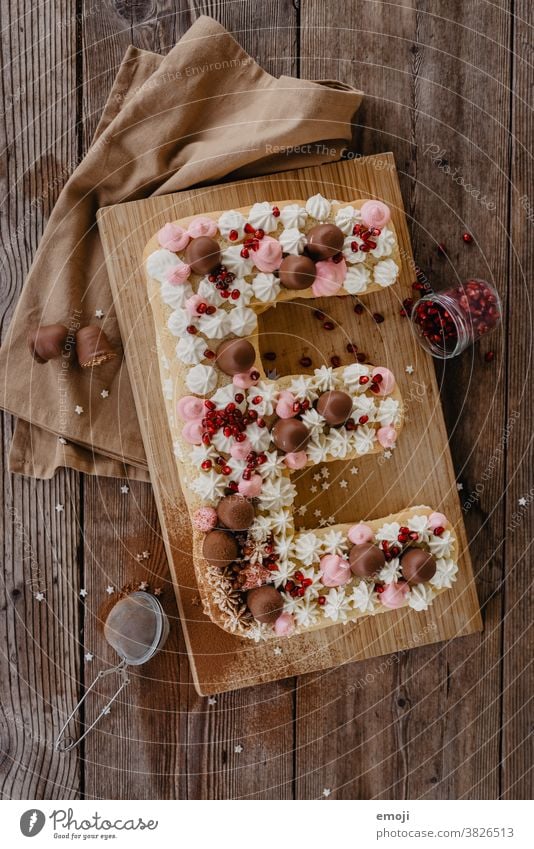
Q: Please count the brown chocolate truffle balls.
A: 13